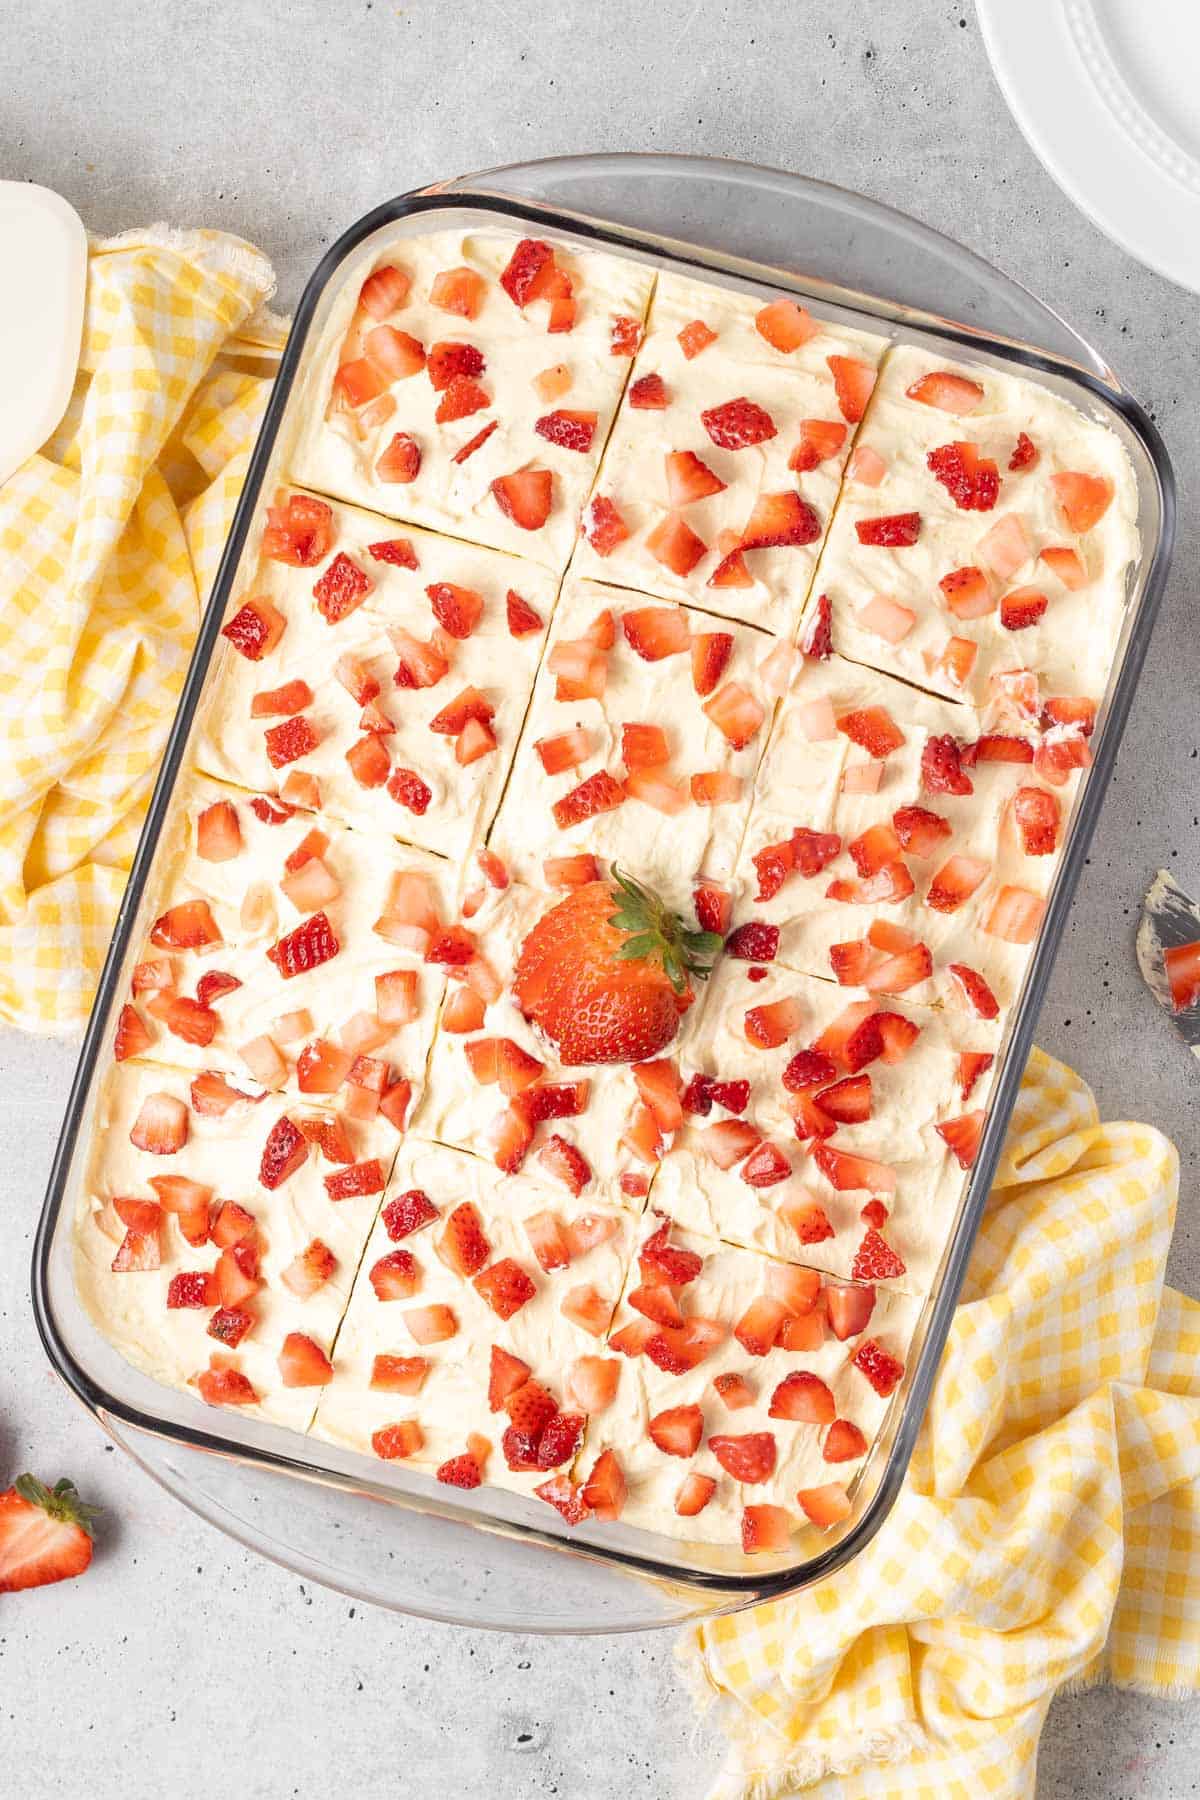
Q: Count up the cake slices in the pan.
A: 12